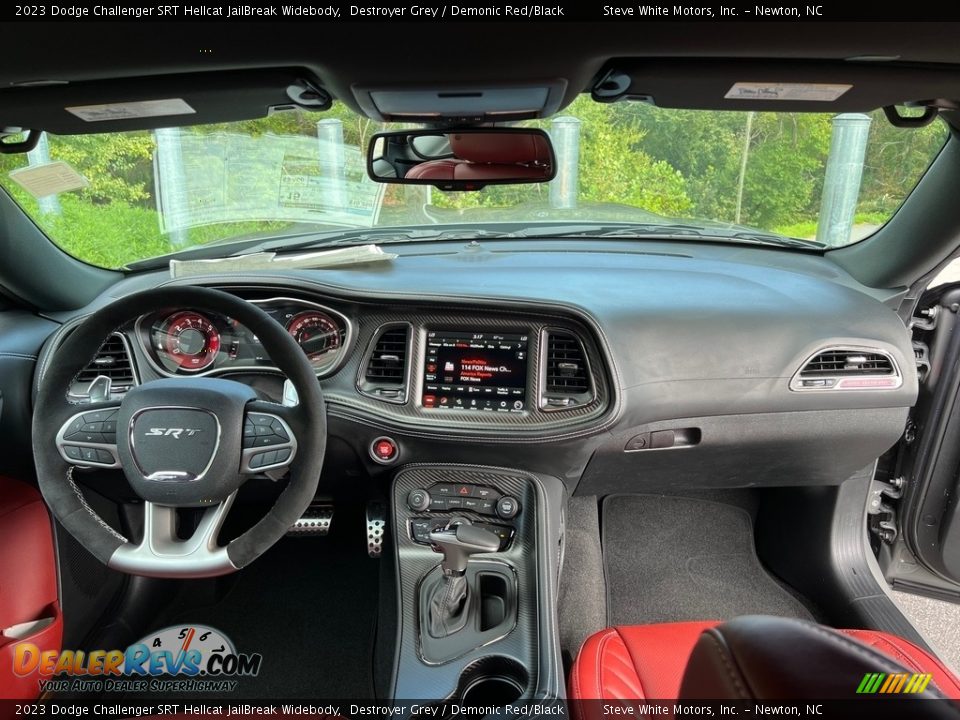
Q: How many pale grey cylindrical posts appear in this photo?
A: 5